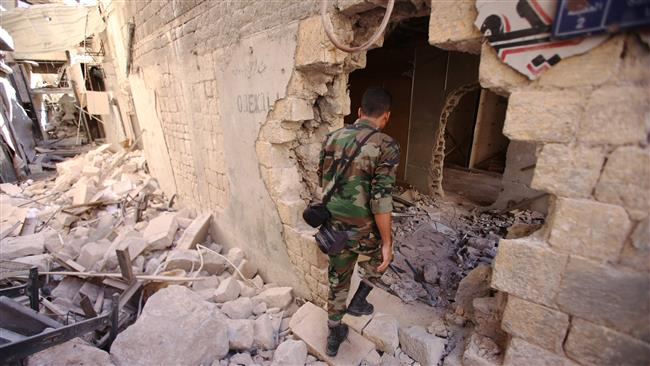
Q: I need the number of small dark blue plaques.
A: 1